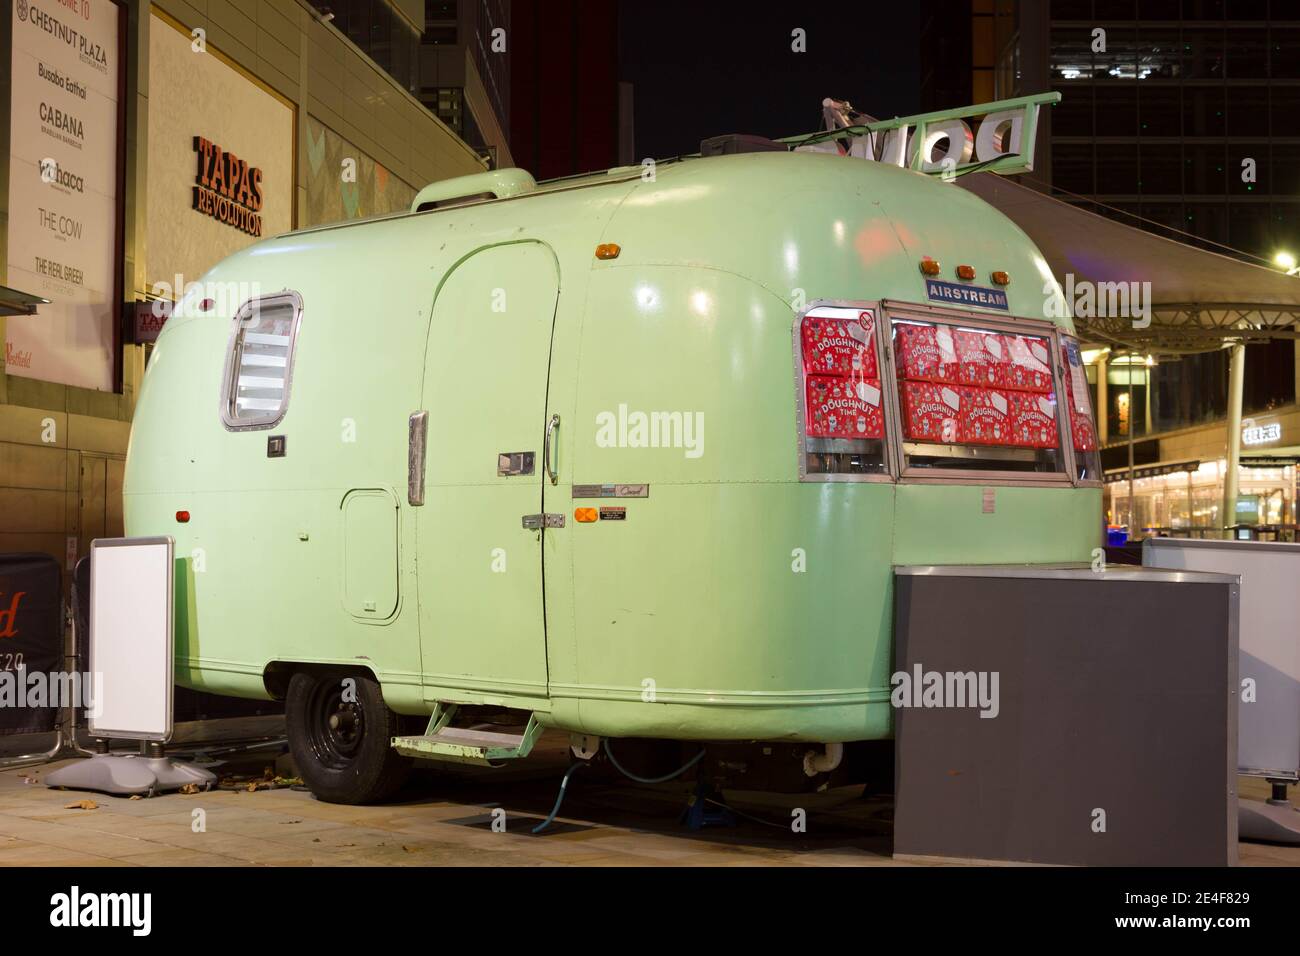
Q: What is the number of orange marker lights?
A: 5